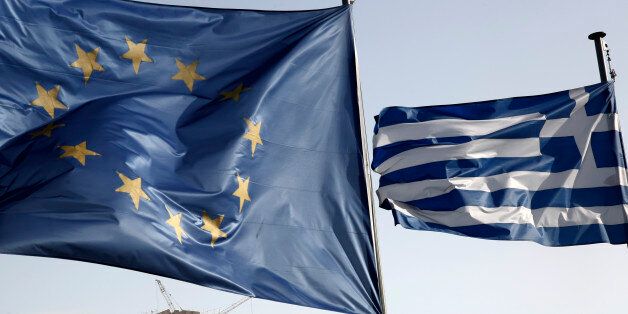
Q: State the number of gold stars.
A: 12